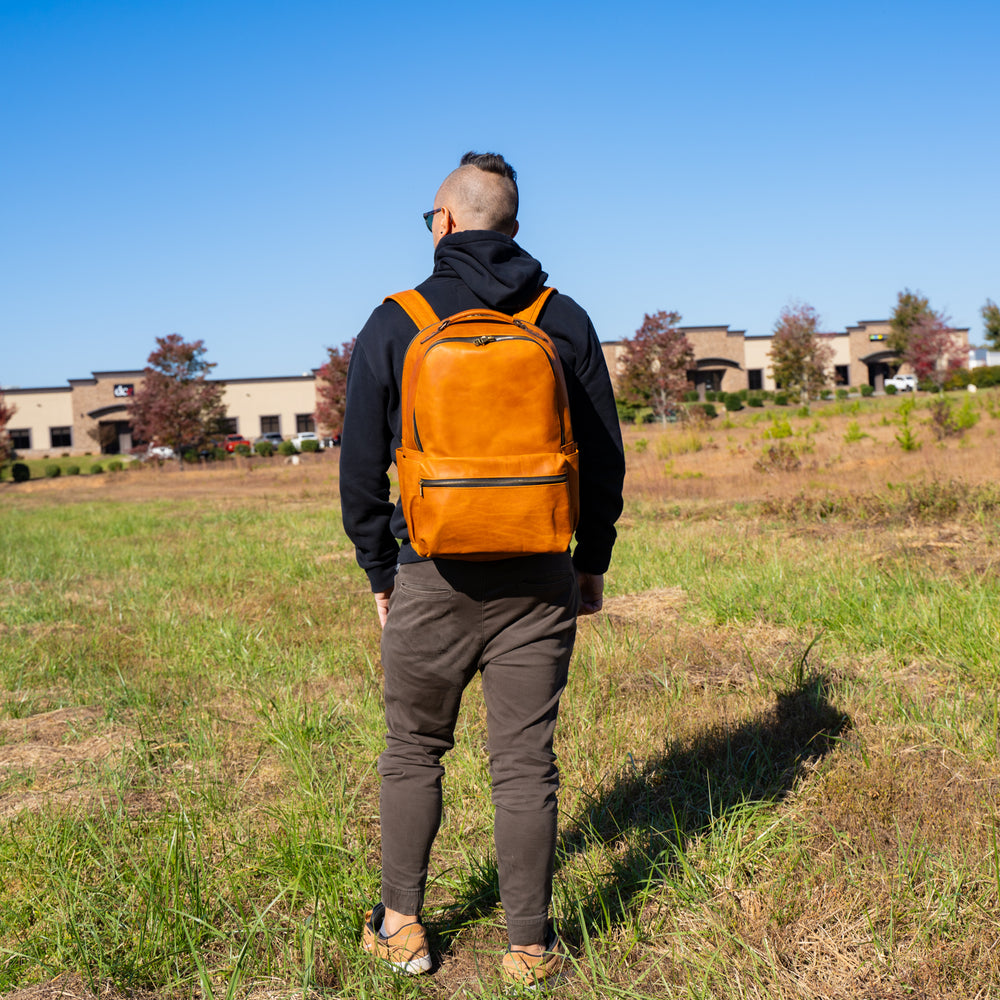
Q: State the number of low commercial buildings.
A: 2